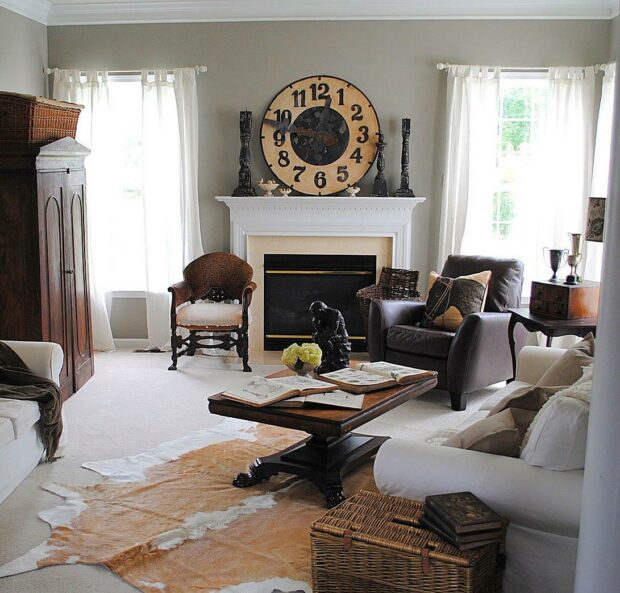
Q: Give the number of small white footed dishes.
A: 3